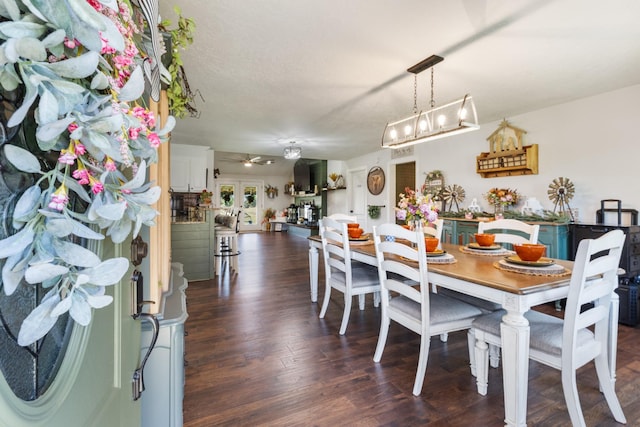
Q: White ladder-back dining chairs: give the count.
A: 6